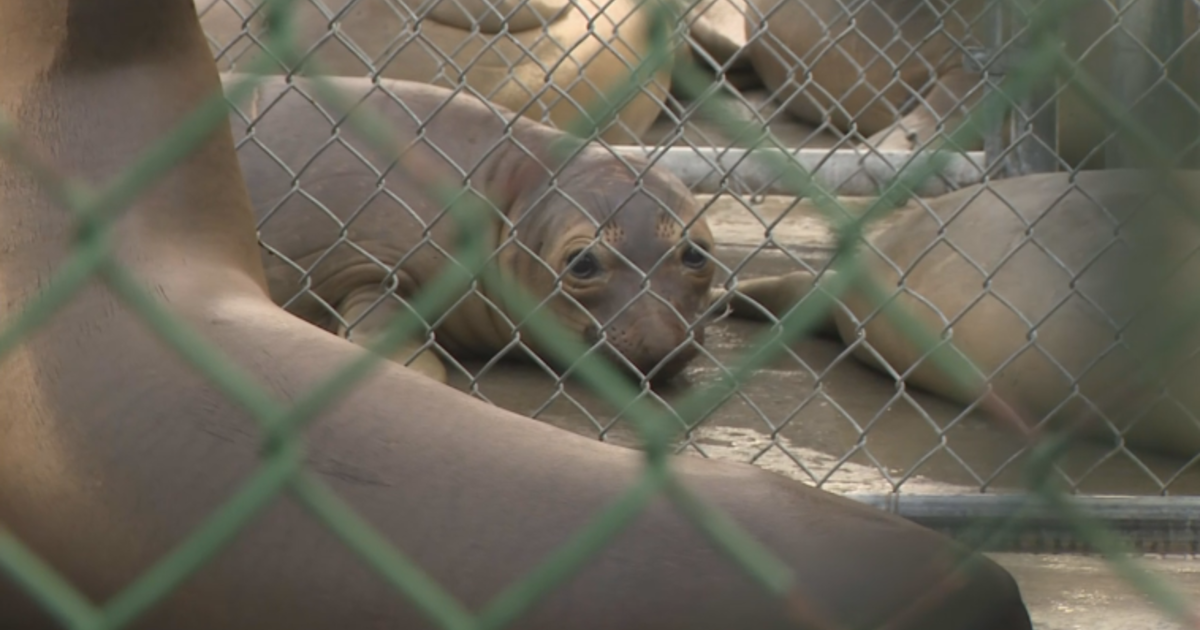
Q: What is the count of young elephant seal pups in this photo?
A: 1